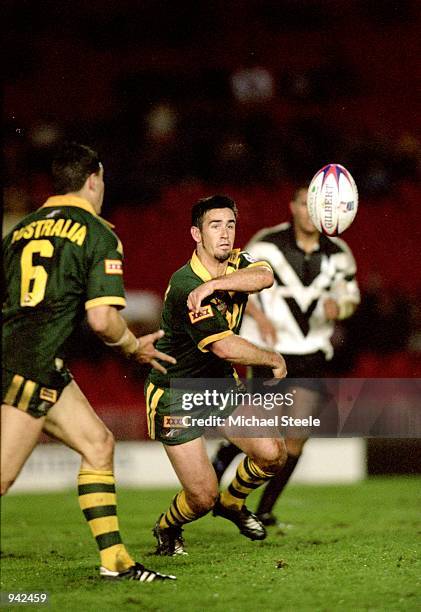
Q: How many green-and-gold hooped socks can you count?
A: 3